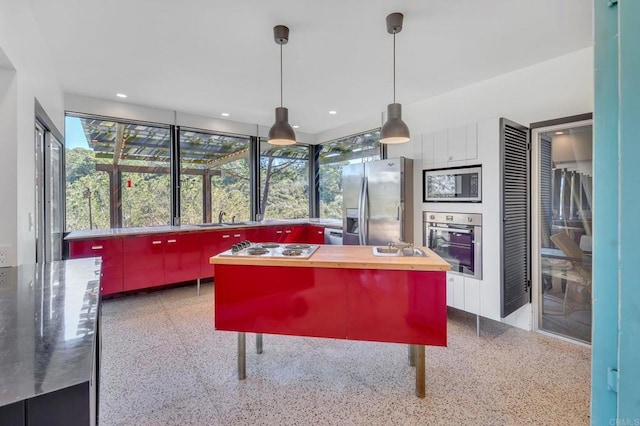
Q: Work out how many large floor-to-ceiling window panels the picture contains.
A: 4